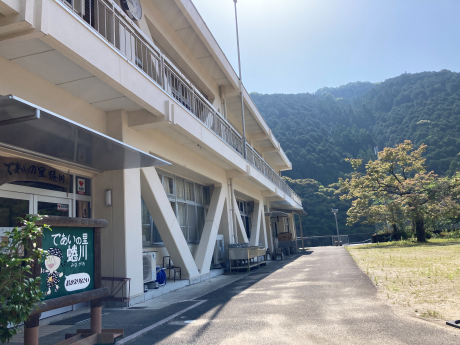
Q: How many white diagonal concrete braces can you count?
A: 4